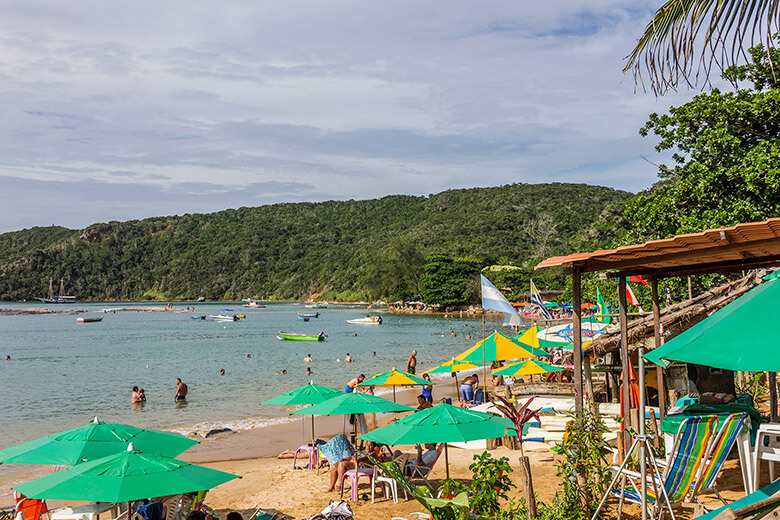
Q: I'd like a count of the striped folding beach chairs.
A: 2